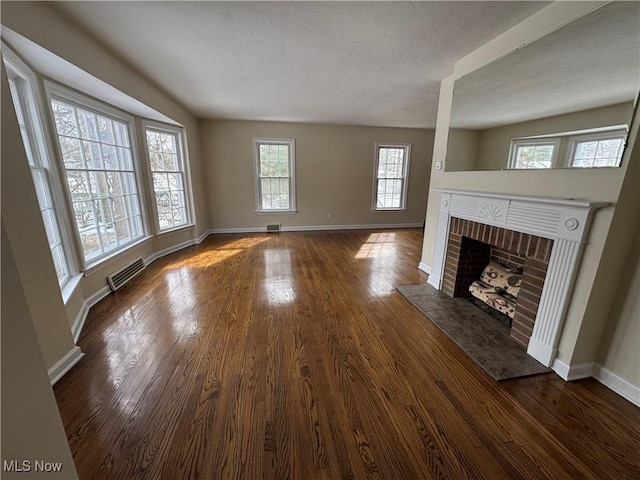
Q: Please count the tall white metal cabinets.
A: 0